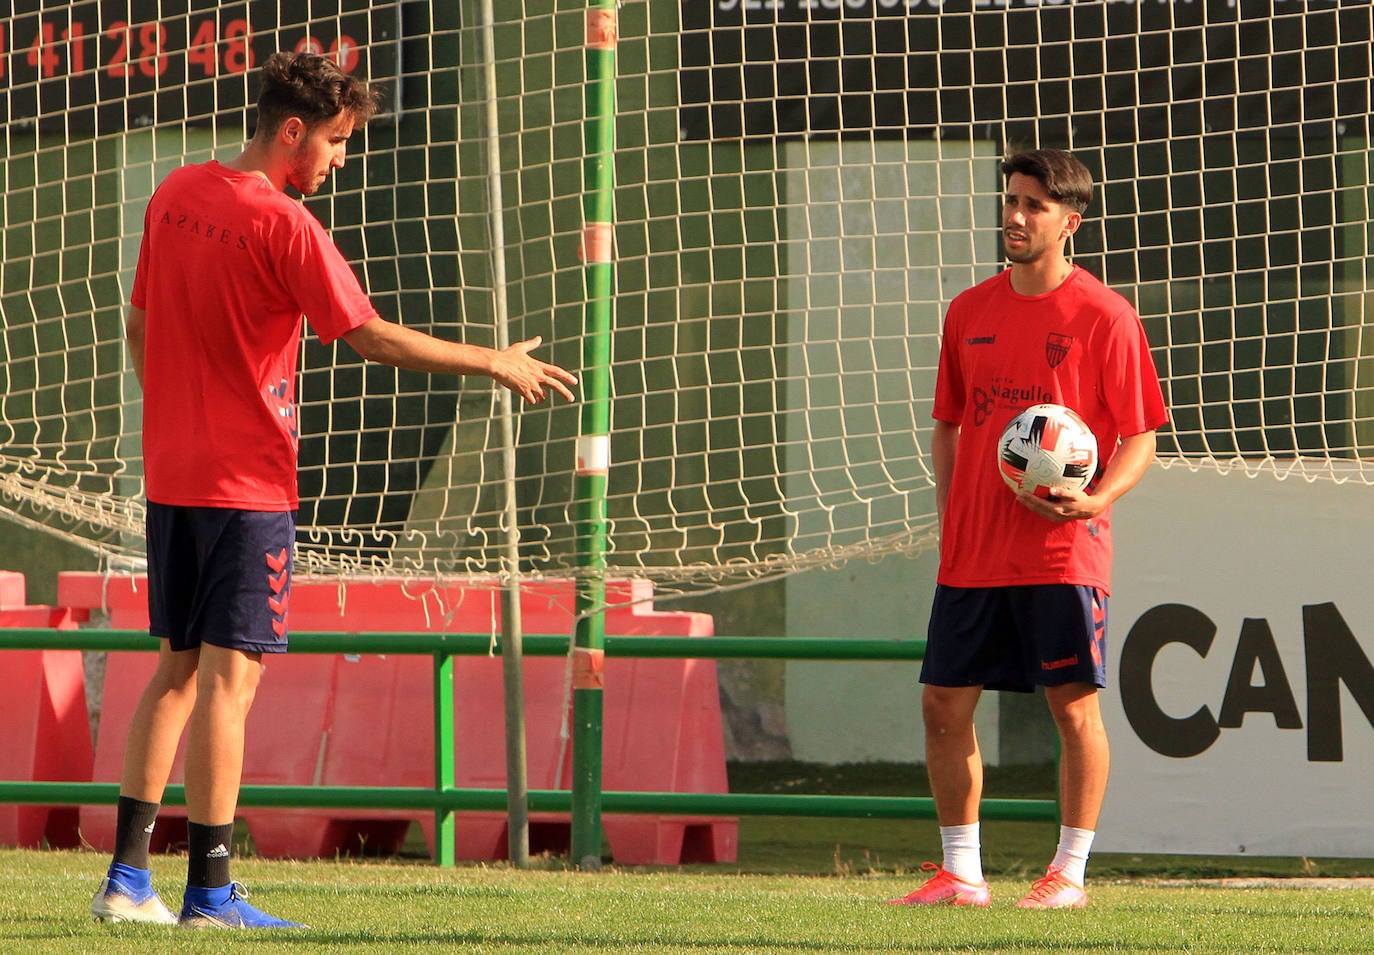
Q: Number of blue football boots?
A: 2